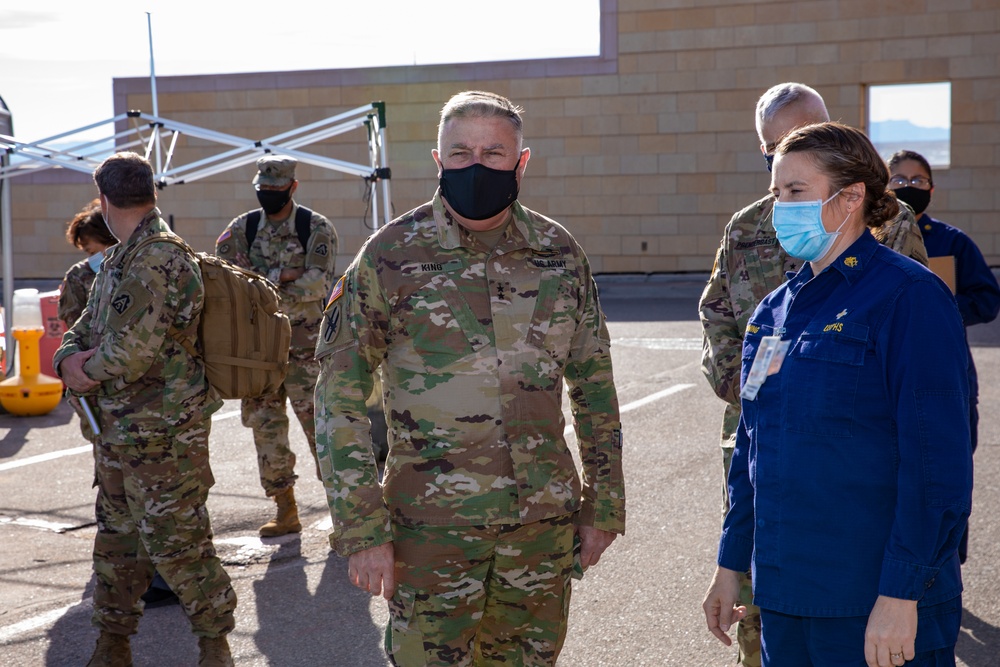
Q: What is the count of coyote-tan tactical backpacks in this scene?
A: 1